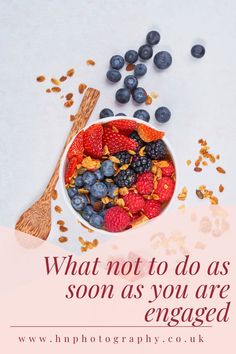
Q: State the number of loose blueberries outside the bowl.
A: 15